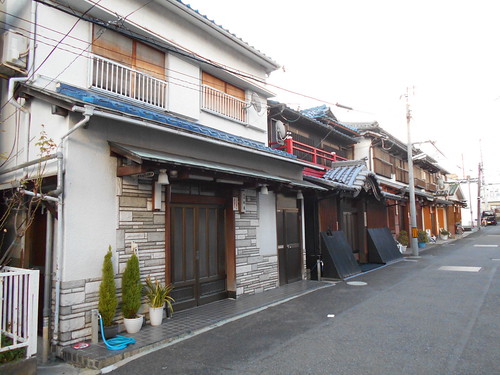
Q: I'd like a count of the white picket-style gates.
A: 1